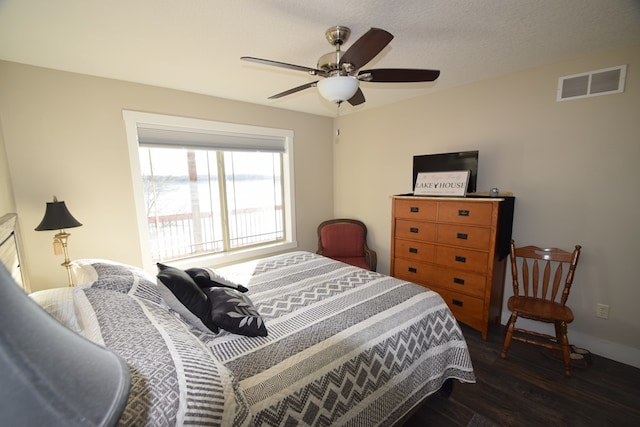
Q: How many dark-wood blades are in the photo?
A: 5